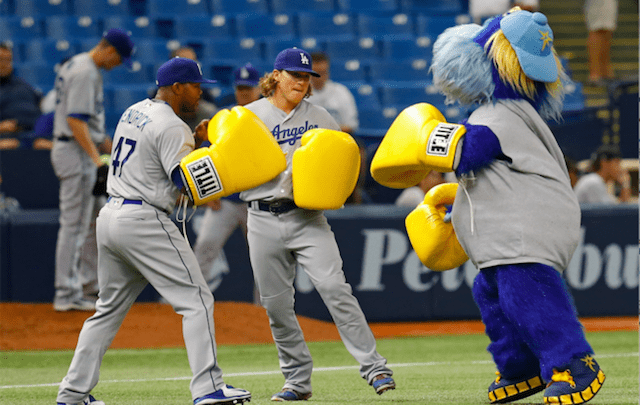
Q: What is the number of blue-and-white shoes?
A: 2